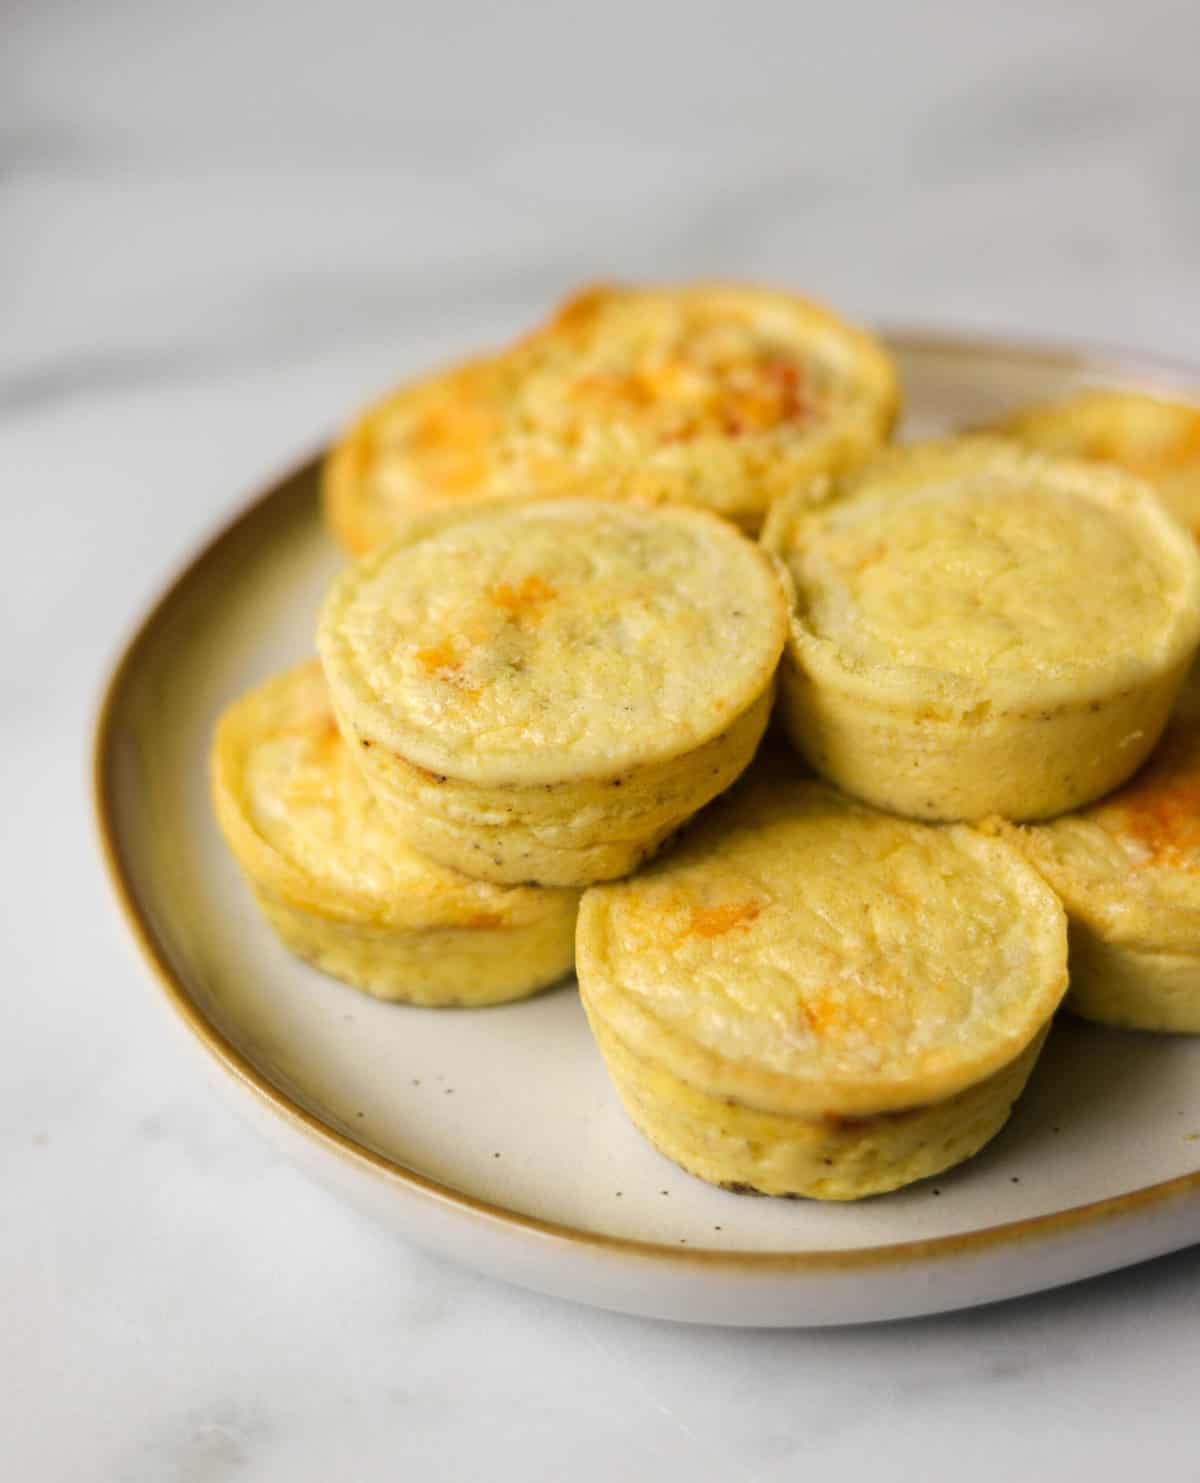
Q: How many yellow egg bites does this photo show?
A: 8